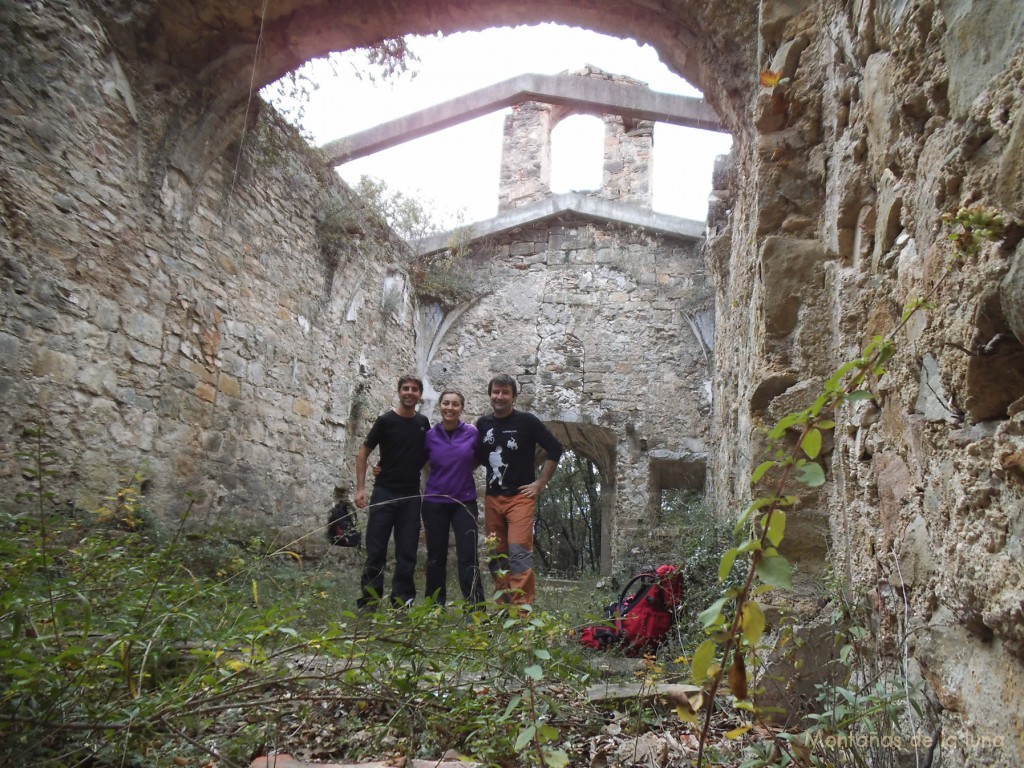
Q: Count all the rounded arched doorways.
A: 1